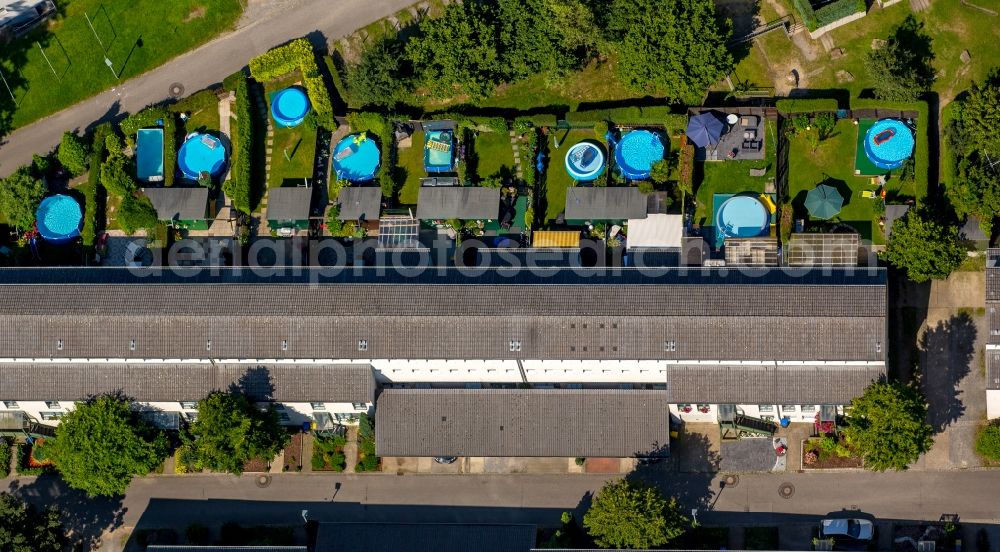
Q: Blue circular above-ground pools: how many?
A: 8